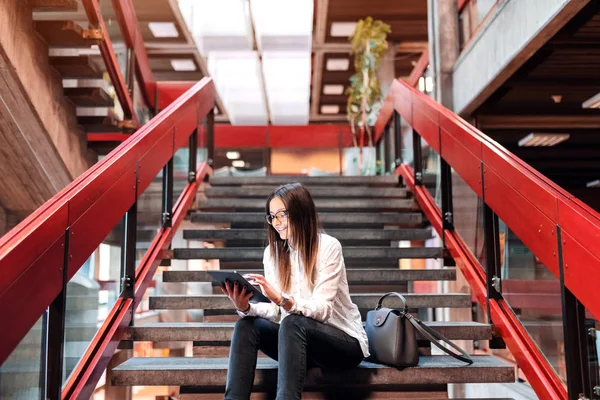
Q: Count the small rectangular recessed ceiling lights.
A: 6